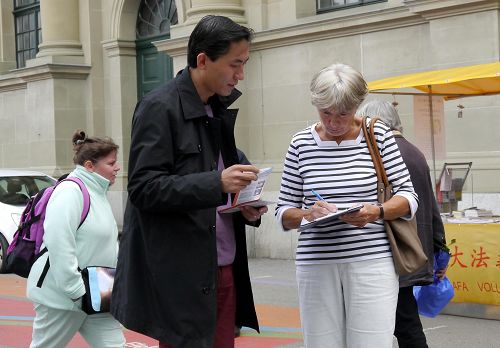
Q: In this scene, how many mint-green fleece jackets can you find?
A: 1